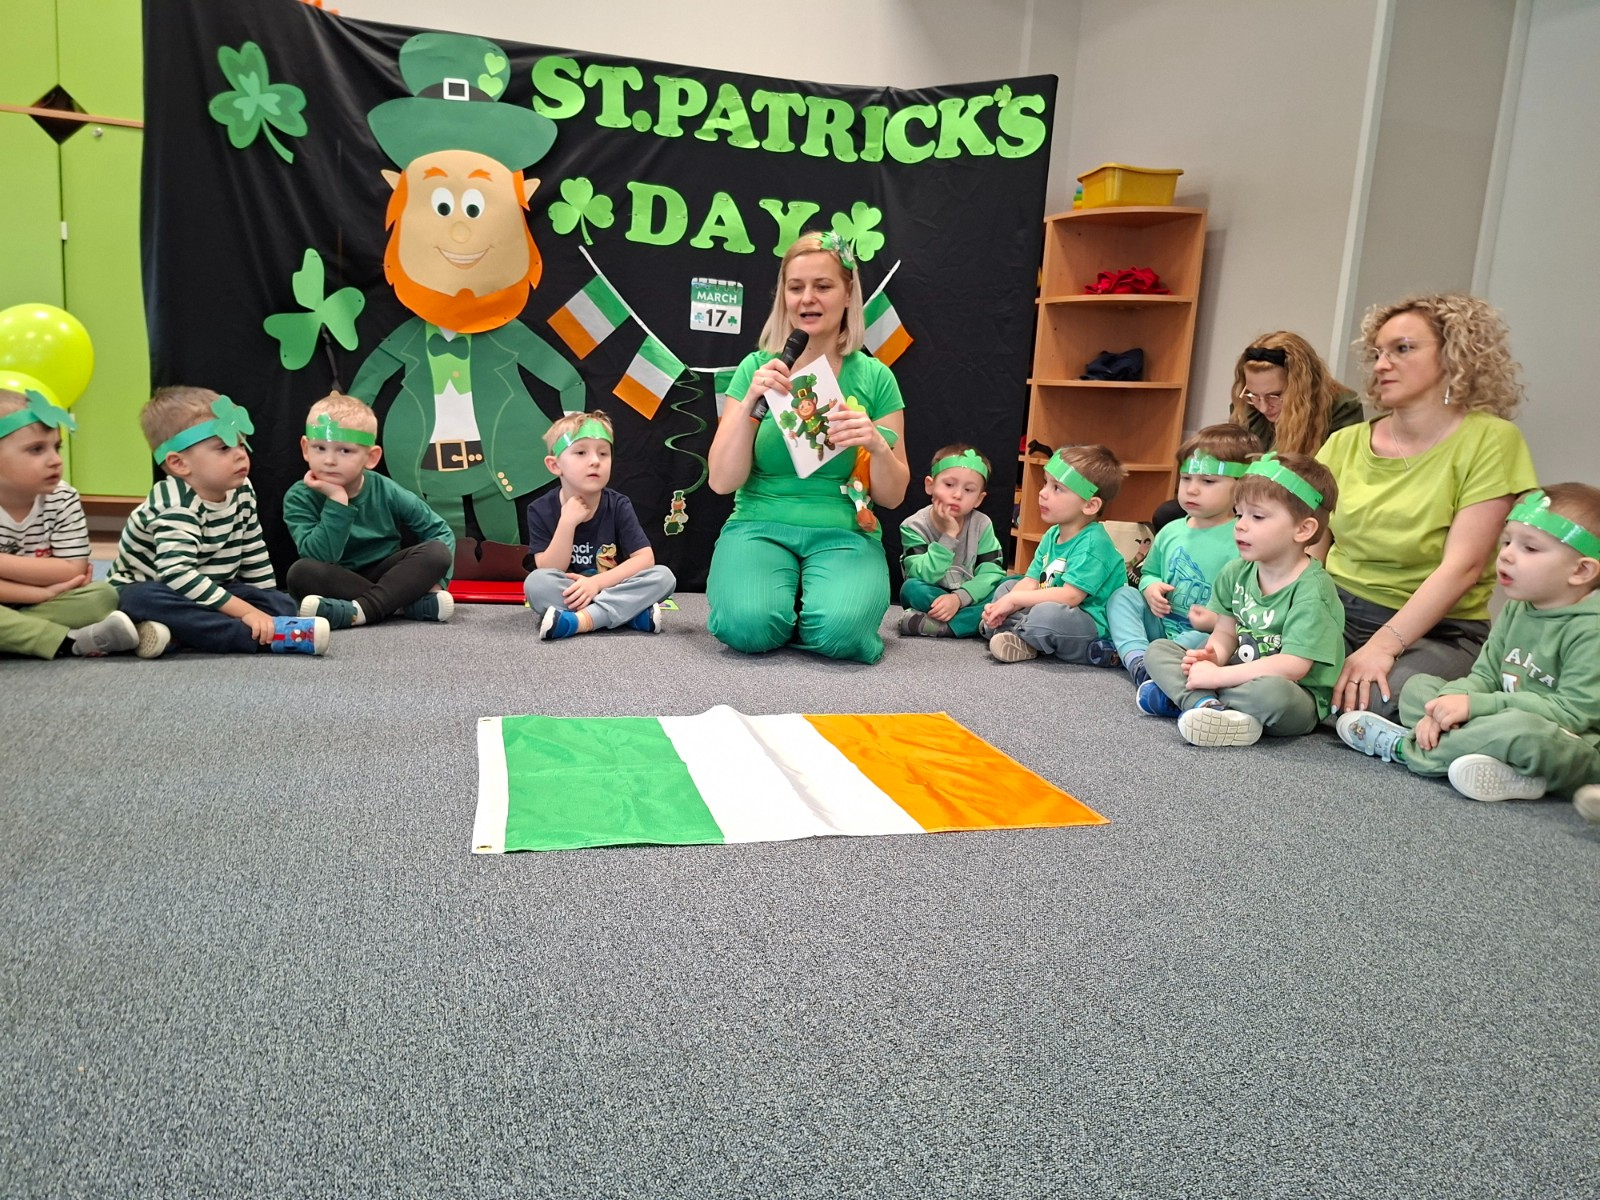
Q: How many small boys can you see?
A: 9